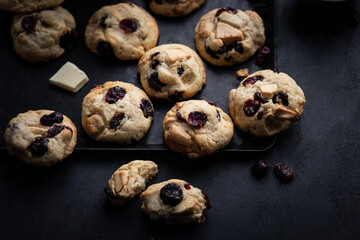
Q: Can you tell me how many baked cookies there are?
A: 11